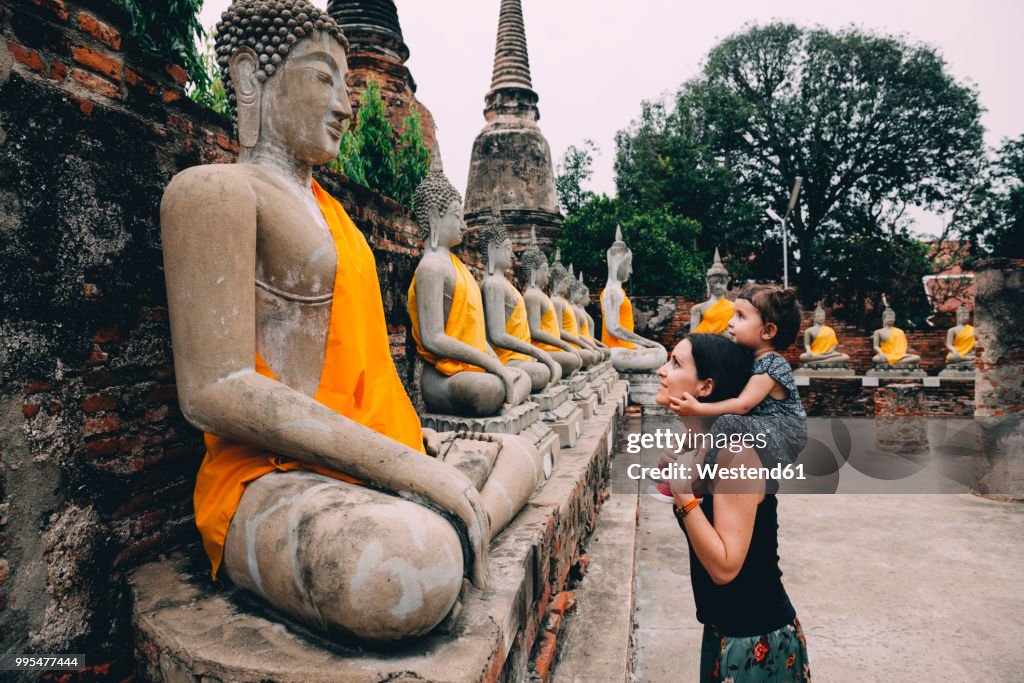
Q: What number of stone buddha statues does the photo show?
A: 12